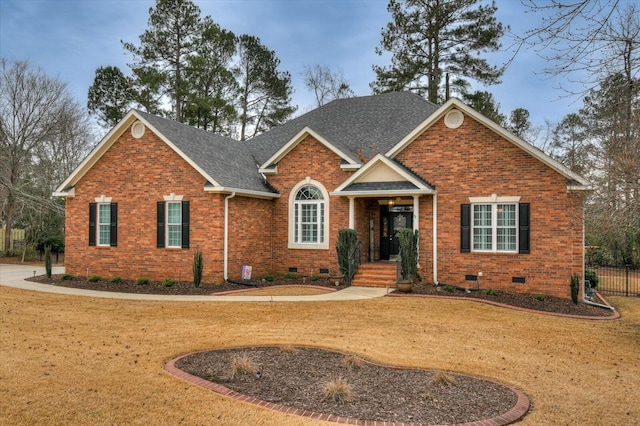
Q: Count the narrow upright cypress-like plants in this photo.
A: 5